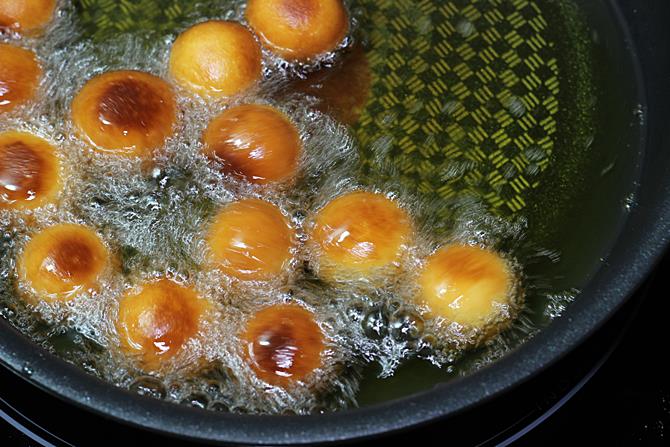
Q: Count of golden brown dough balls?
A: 13